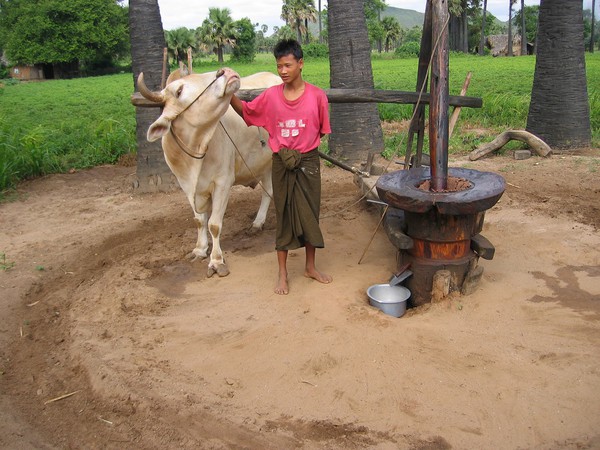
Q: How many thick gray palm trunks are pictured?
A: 3